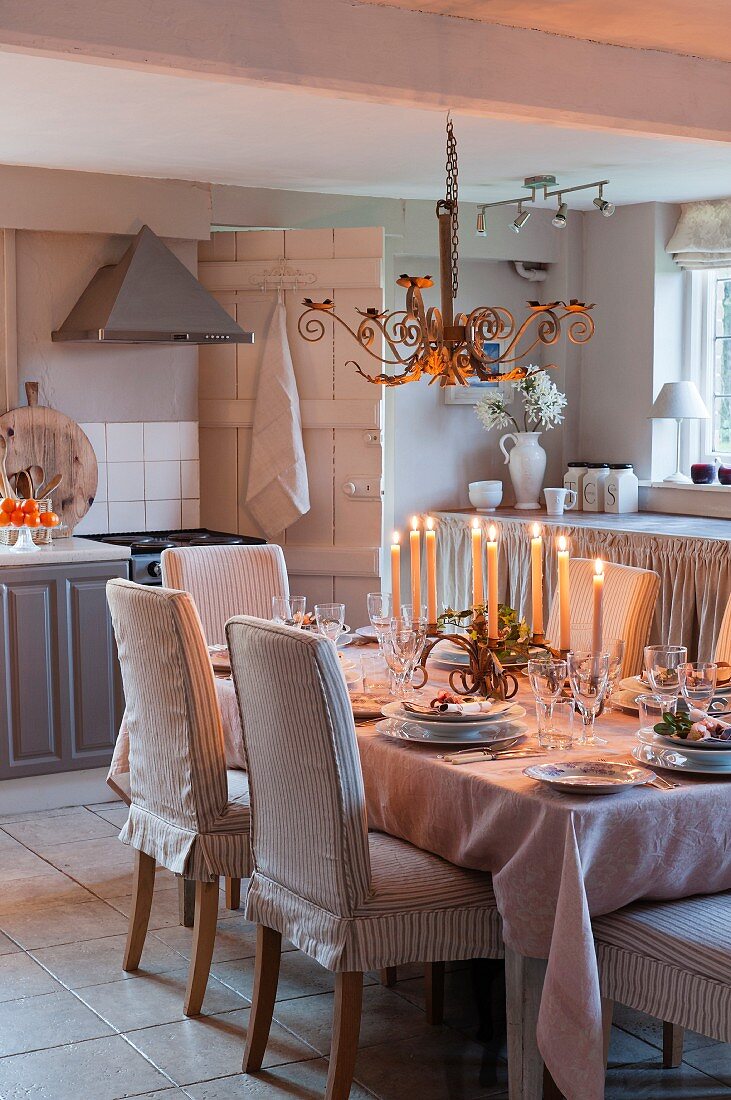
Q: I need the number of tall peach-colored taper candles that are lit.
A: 8